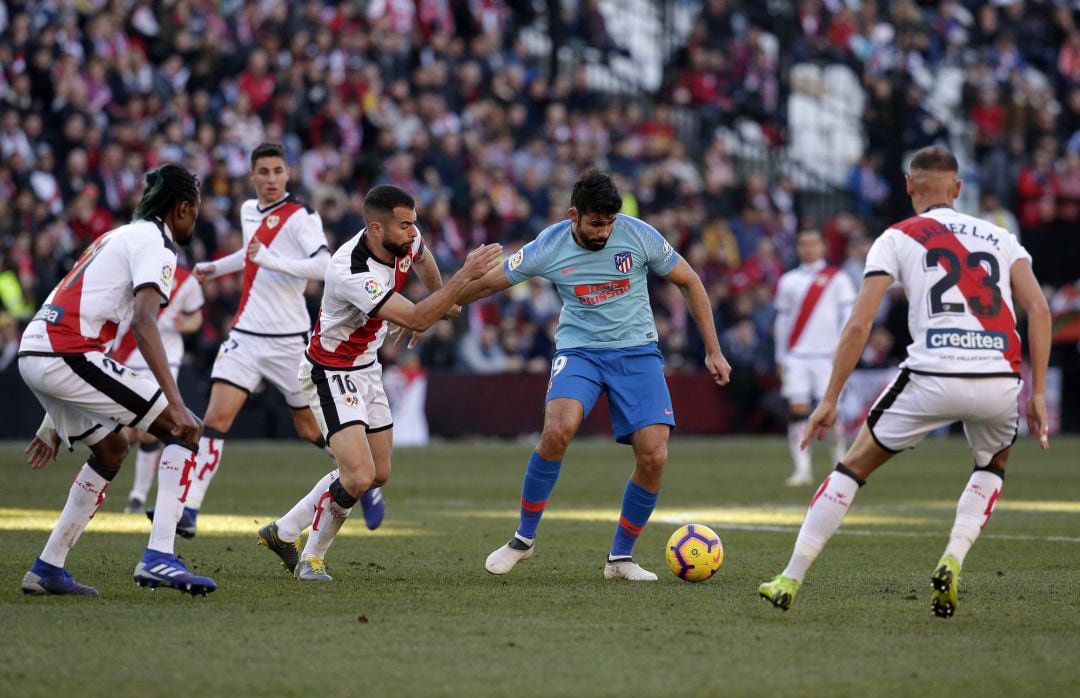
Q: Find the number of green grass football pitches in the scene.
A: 1